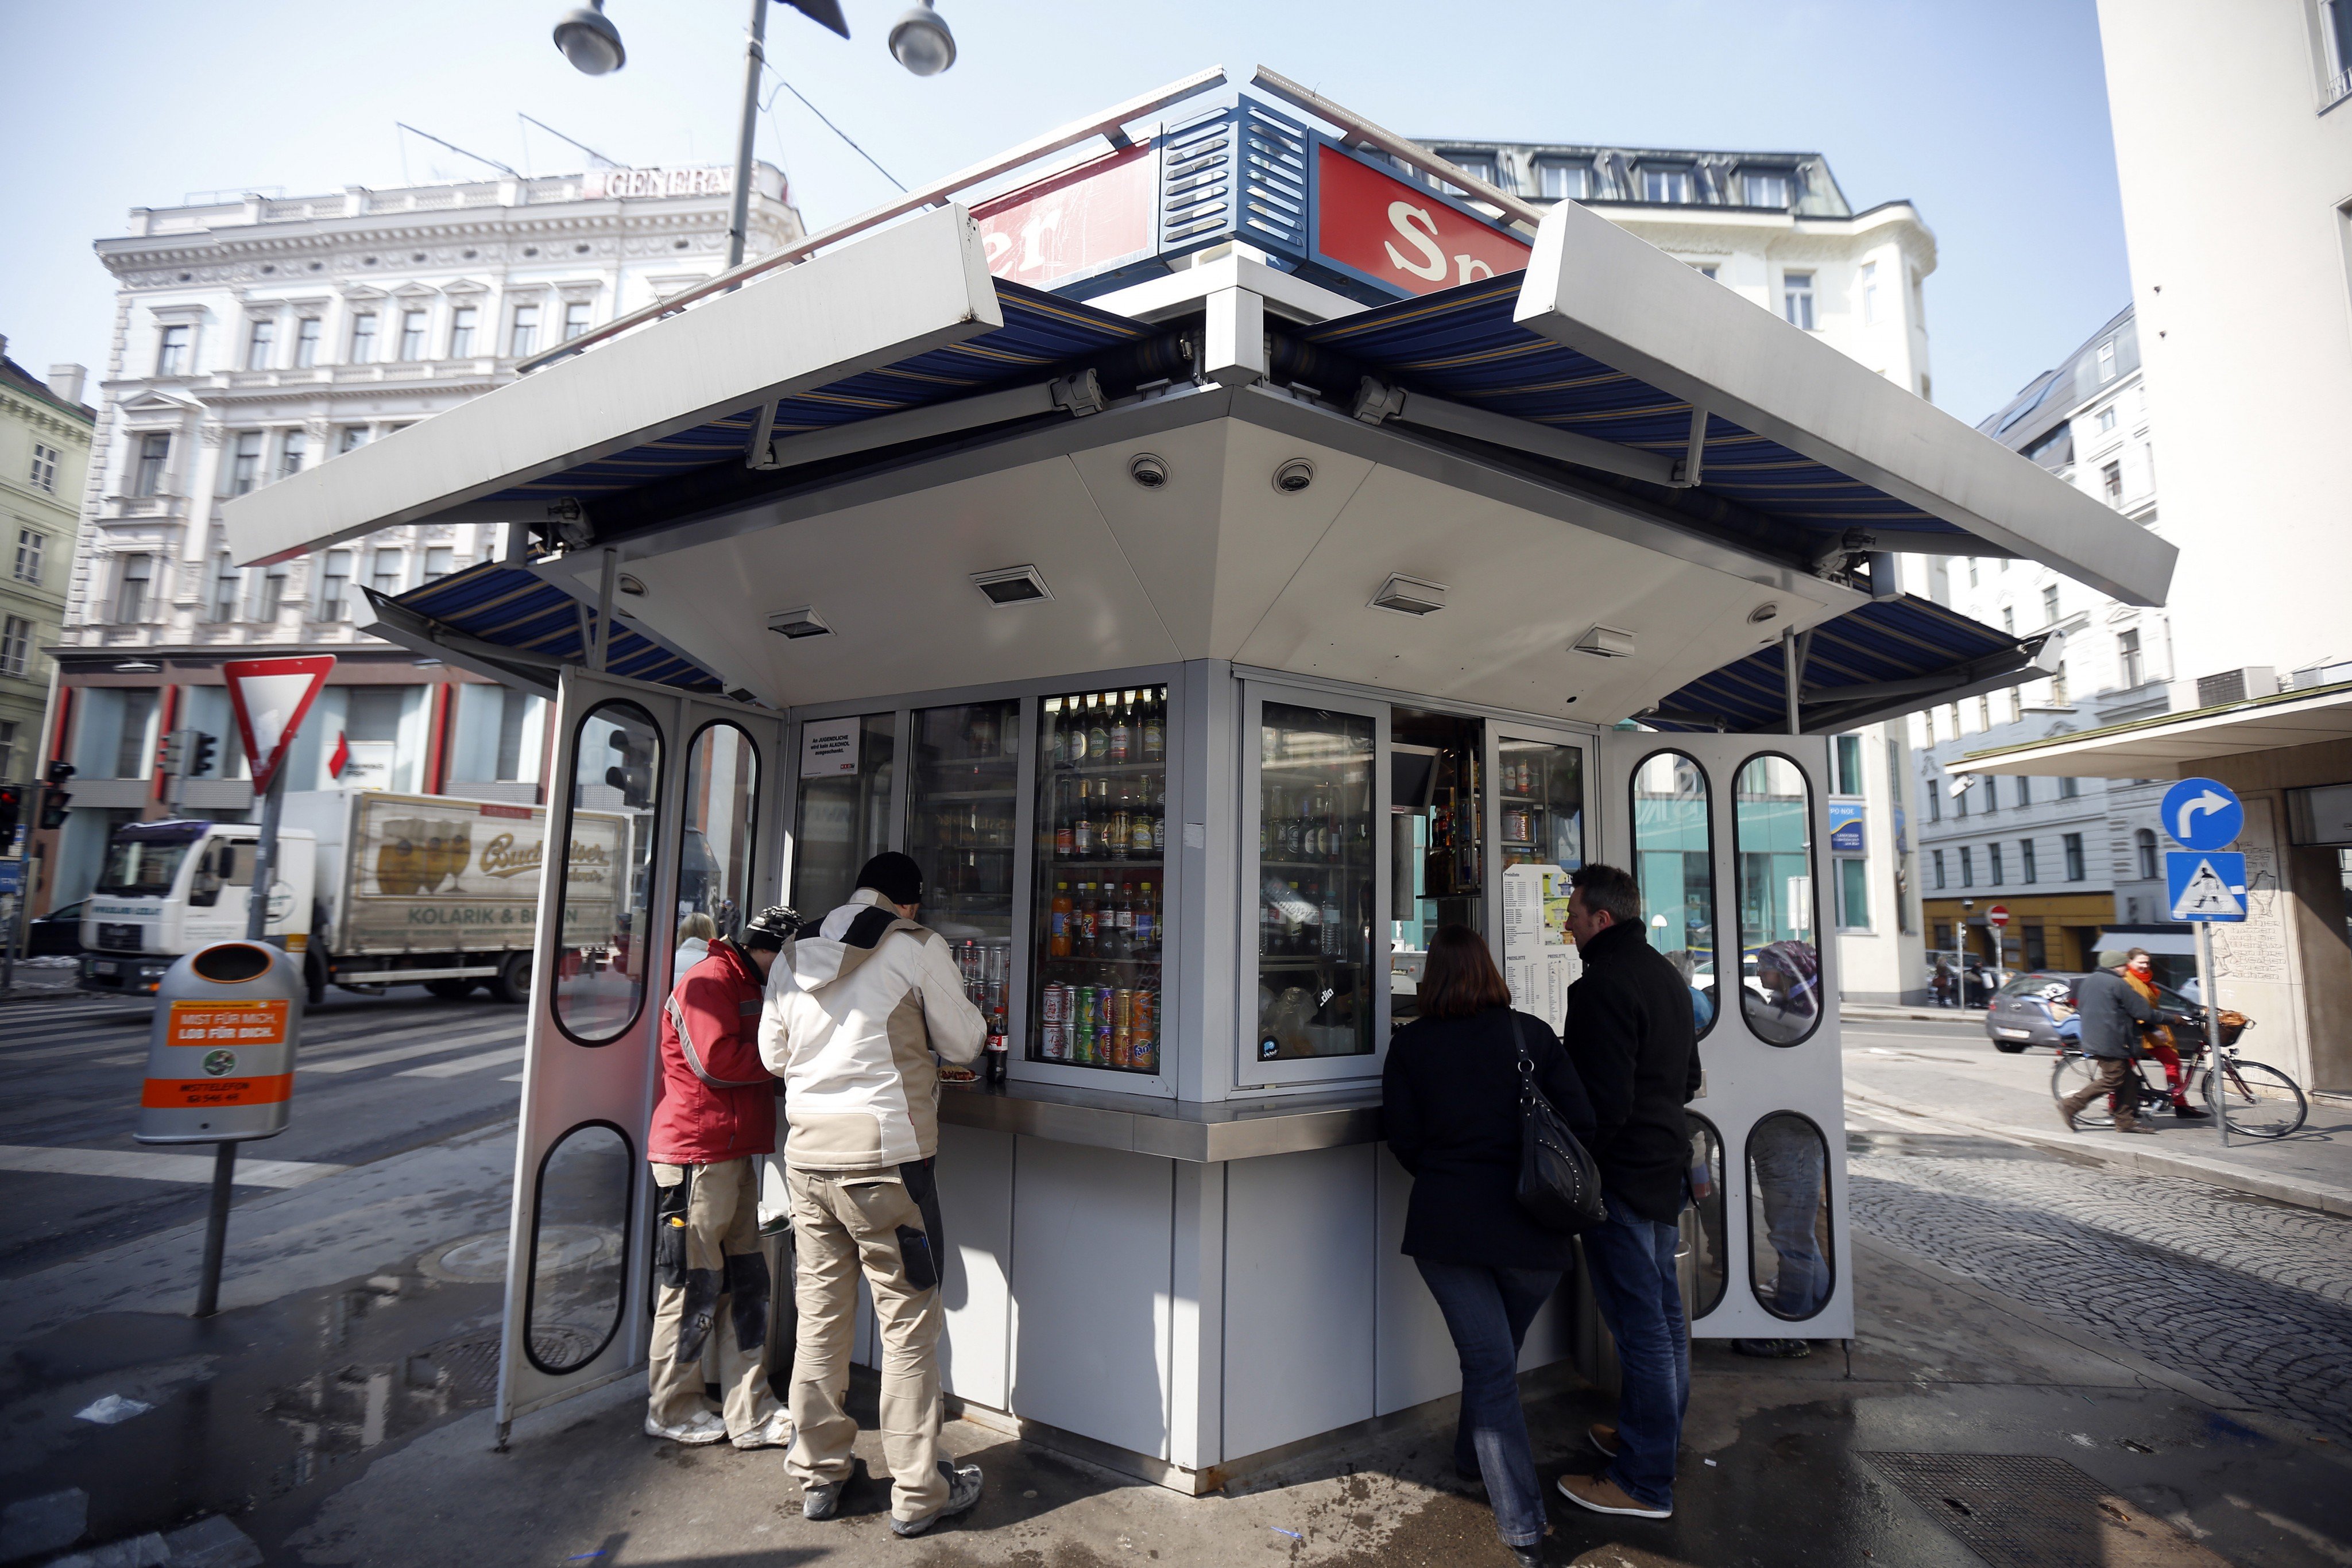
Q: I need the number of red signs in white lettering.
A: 2